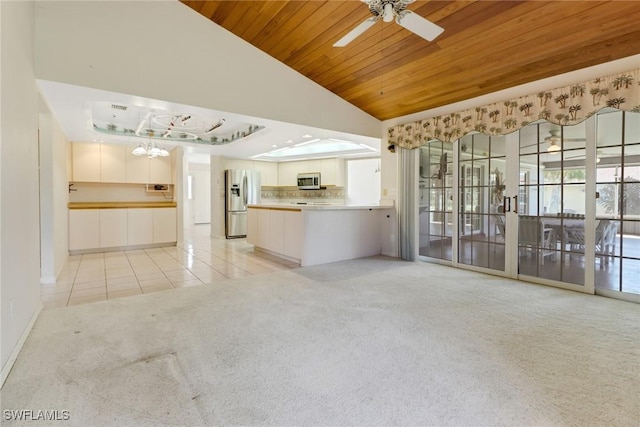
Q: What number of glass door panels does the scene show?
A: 4